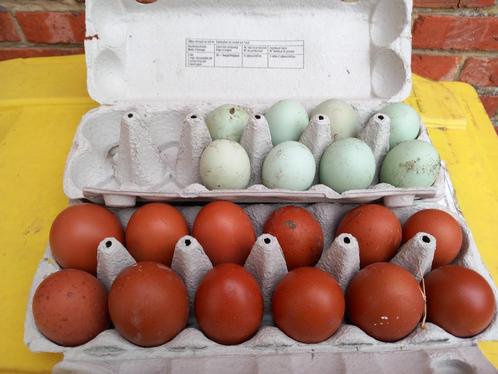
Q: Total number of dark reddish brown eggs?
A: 12